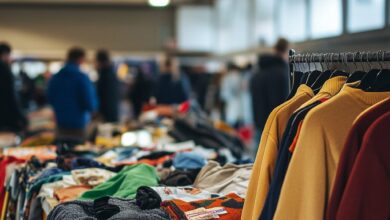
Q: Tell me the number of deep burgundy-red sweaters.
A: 2